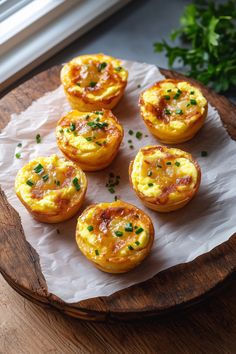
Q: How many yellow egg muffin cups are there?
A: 6